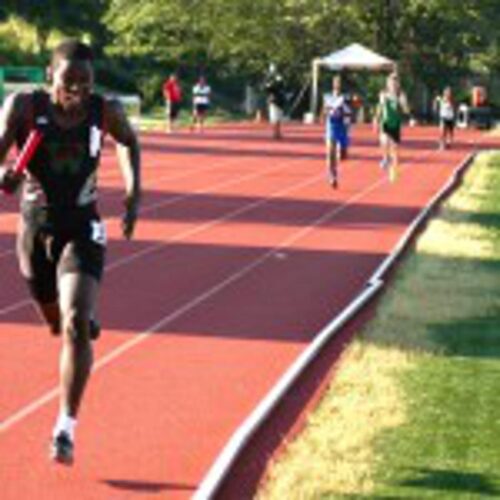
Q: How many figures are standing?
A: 3